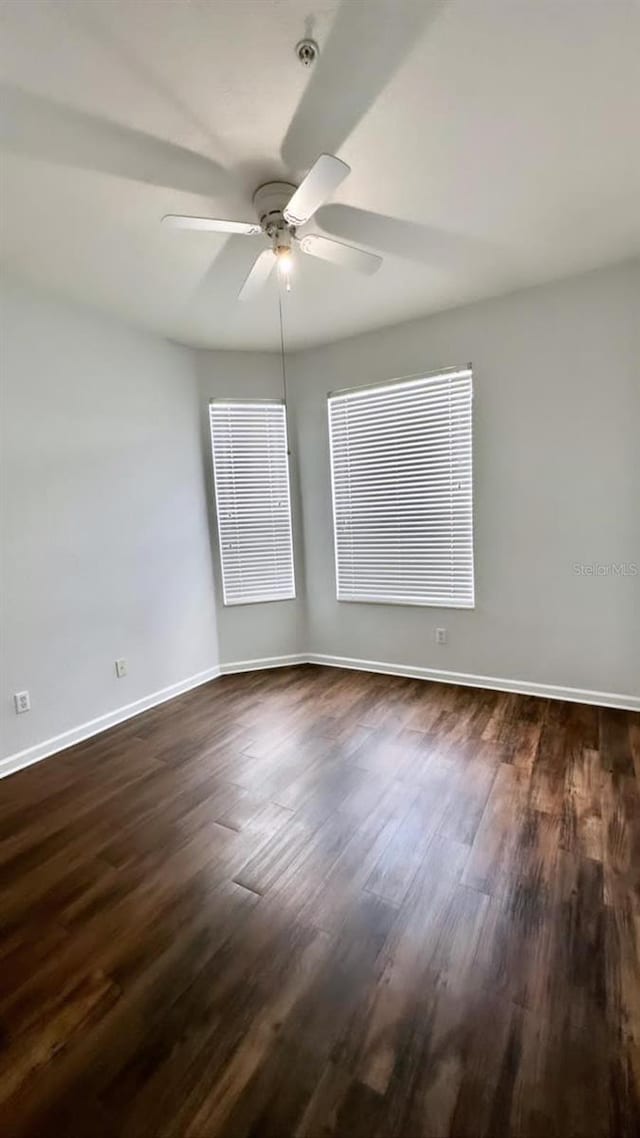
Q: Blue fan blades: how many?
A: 0